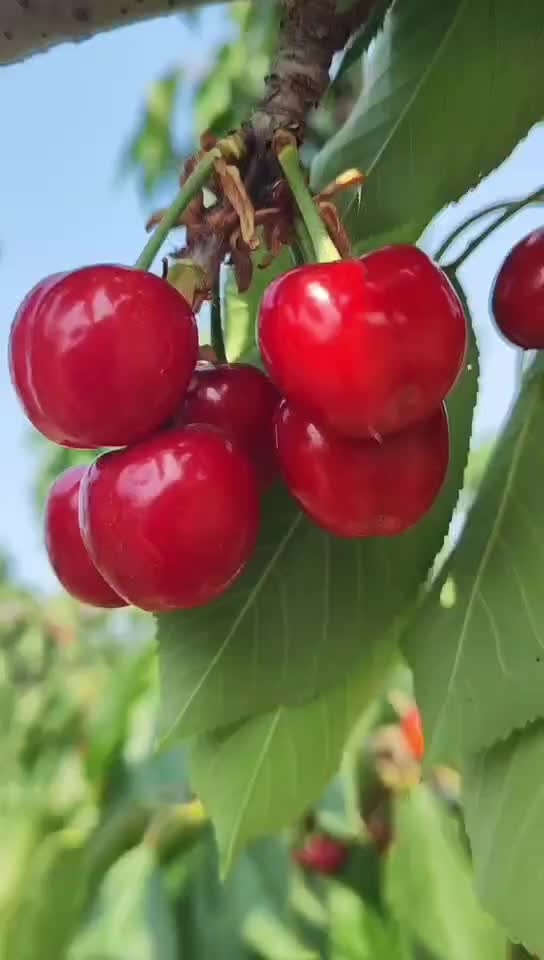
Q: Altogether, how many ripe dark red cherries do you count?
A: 7